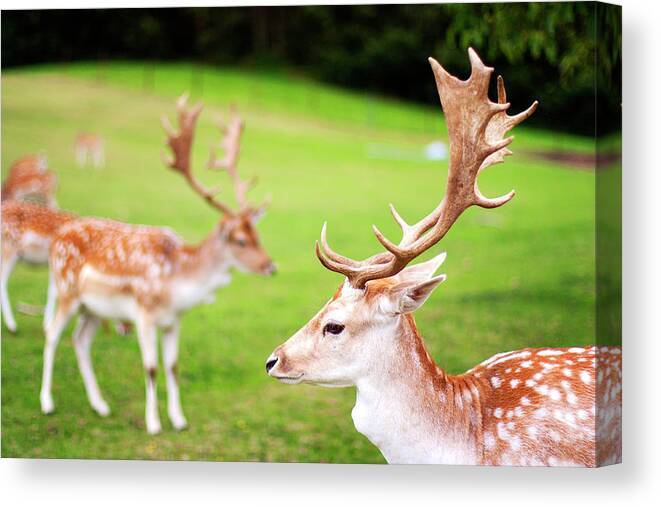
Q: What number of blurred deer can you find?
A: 4